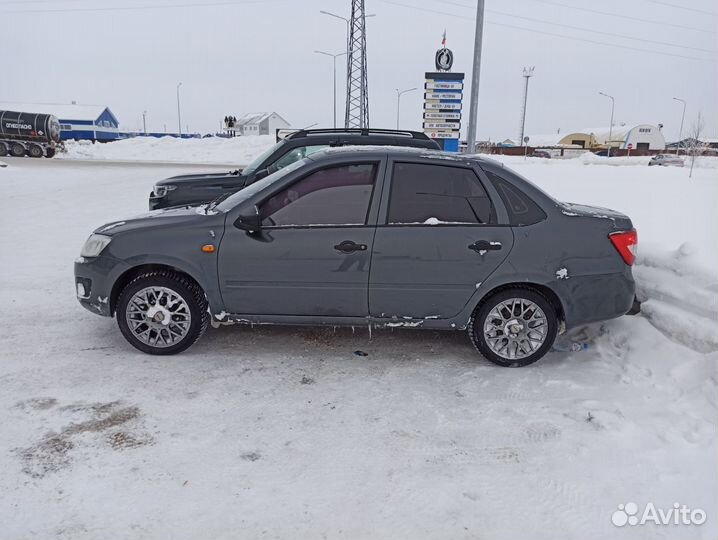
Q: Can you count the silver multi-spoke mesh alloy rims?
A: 2